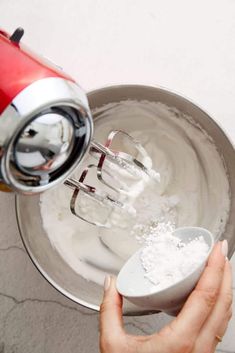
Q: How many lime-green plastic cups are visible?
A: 0